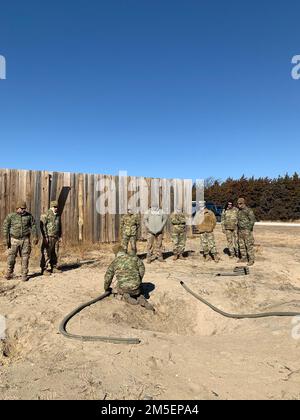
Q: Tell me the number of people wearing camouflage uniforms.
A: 8